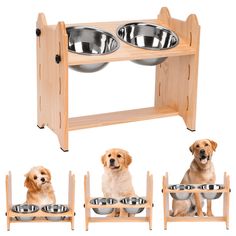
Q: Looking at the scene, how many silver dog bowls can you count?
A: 8